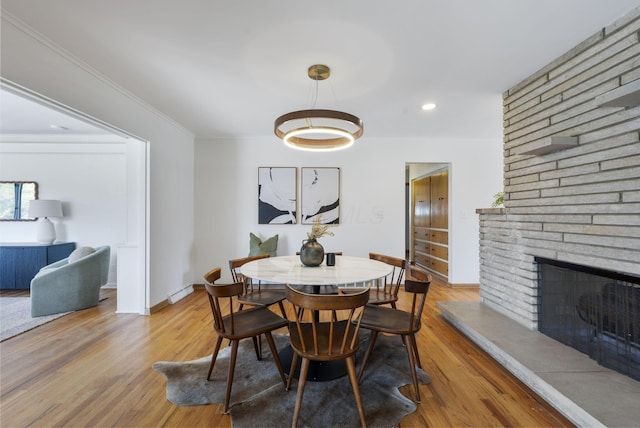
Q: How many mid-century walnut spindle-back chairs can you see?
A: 6